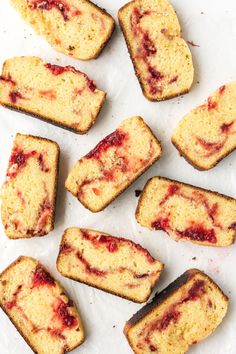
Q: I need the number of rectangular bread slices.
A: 10